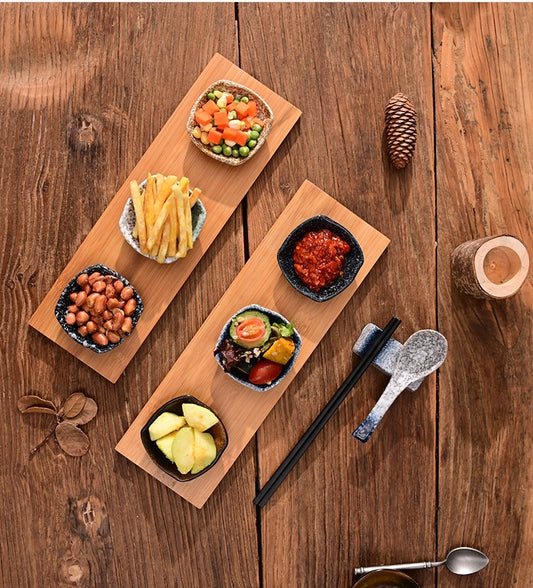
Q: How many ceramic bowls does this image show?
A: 6